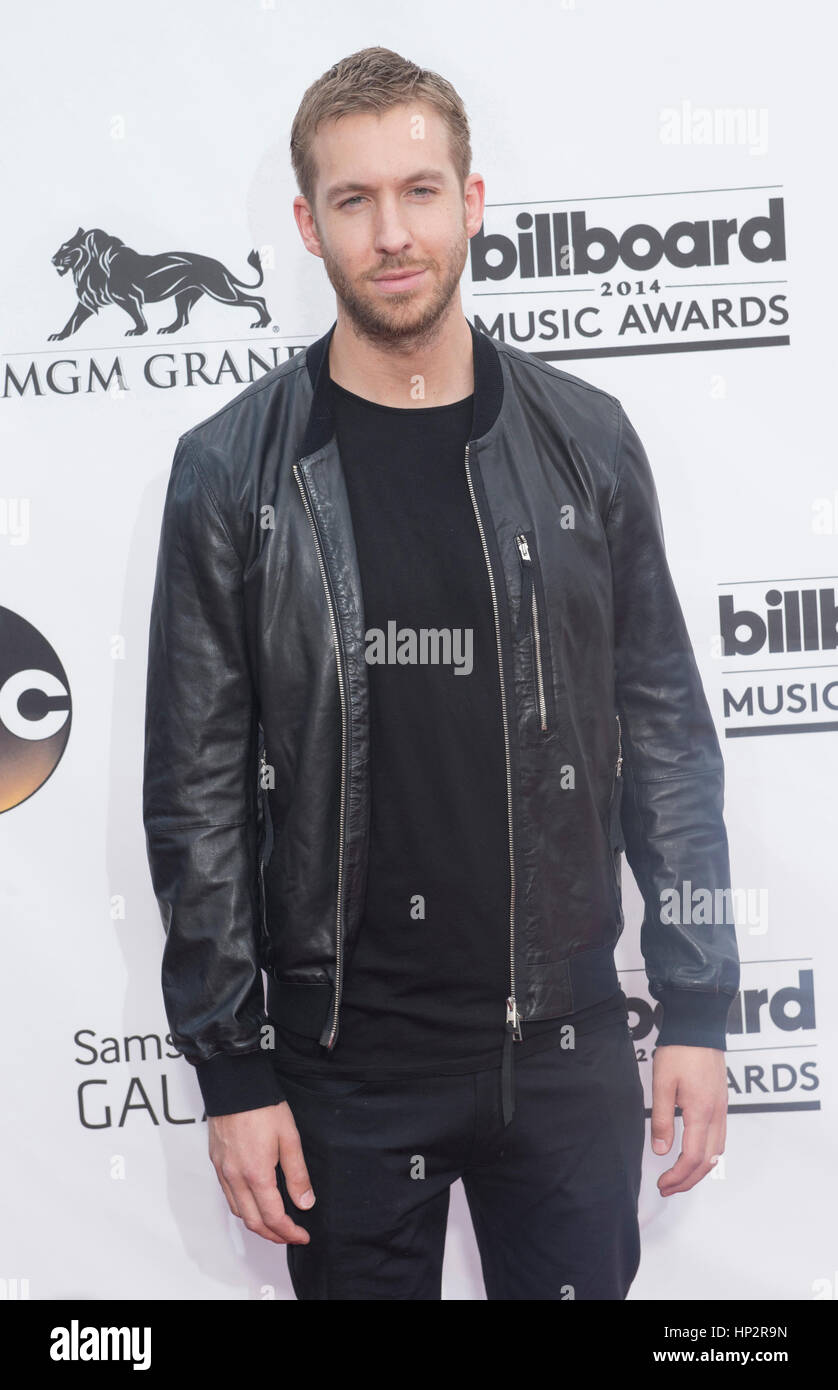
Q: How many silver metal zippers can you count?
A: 4